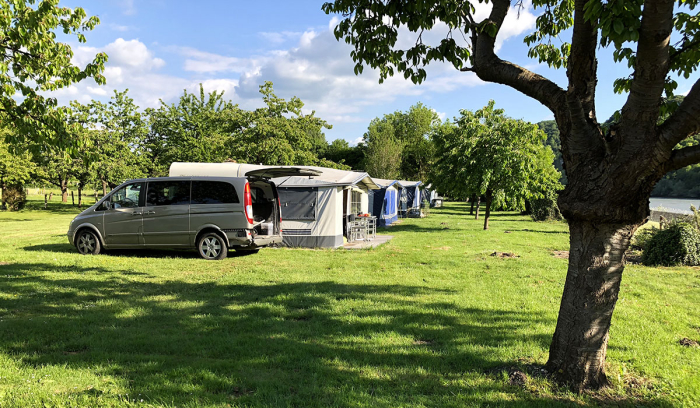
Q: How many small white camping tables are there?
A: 1